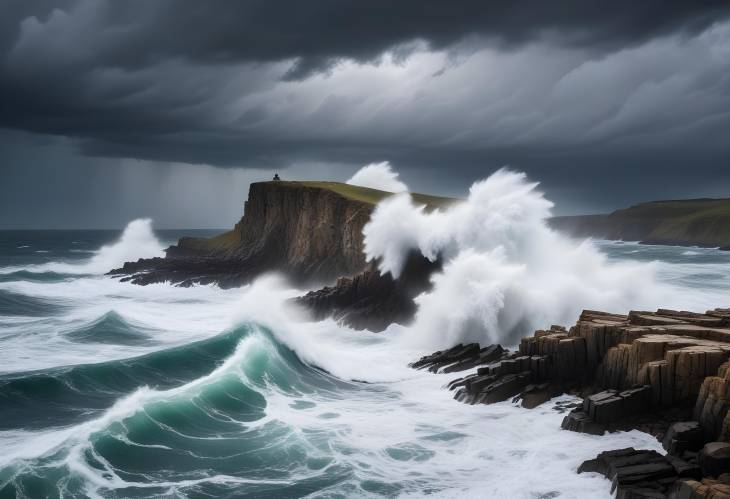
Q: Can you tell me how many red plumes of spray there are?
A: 0